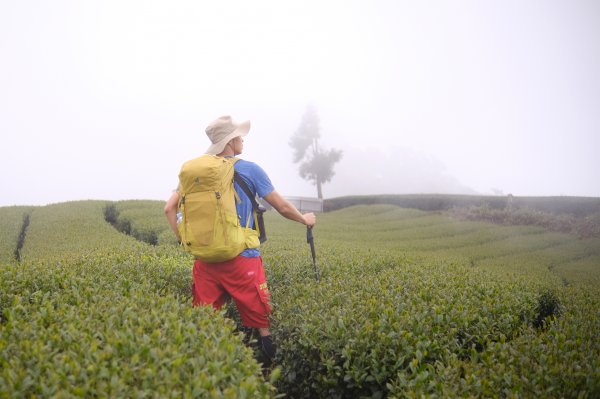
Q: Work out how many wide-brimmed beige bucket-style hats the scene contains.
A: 1